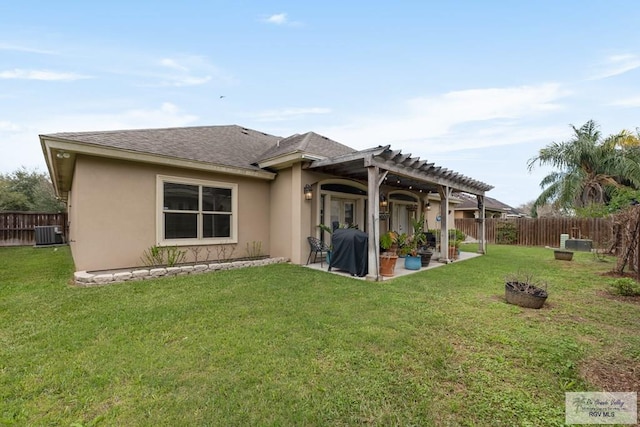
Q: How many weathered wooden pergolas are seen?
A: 1